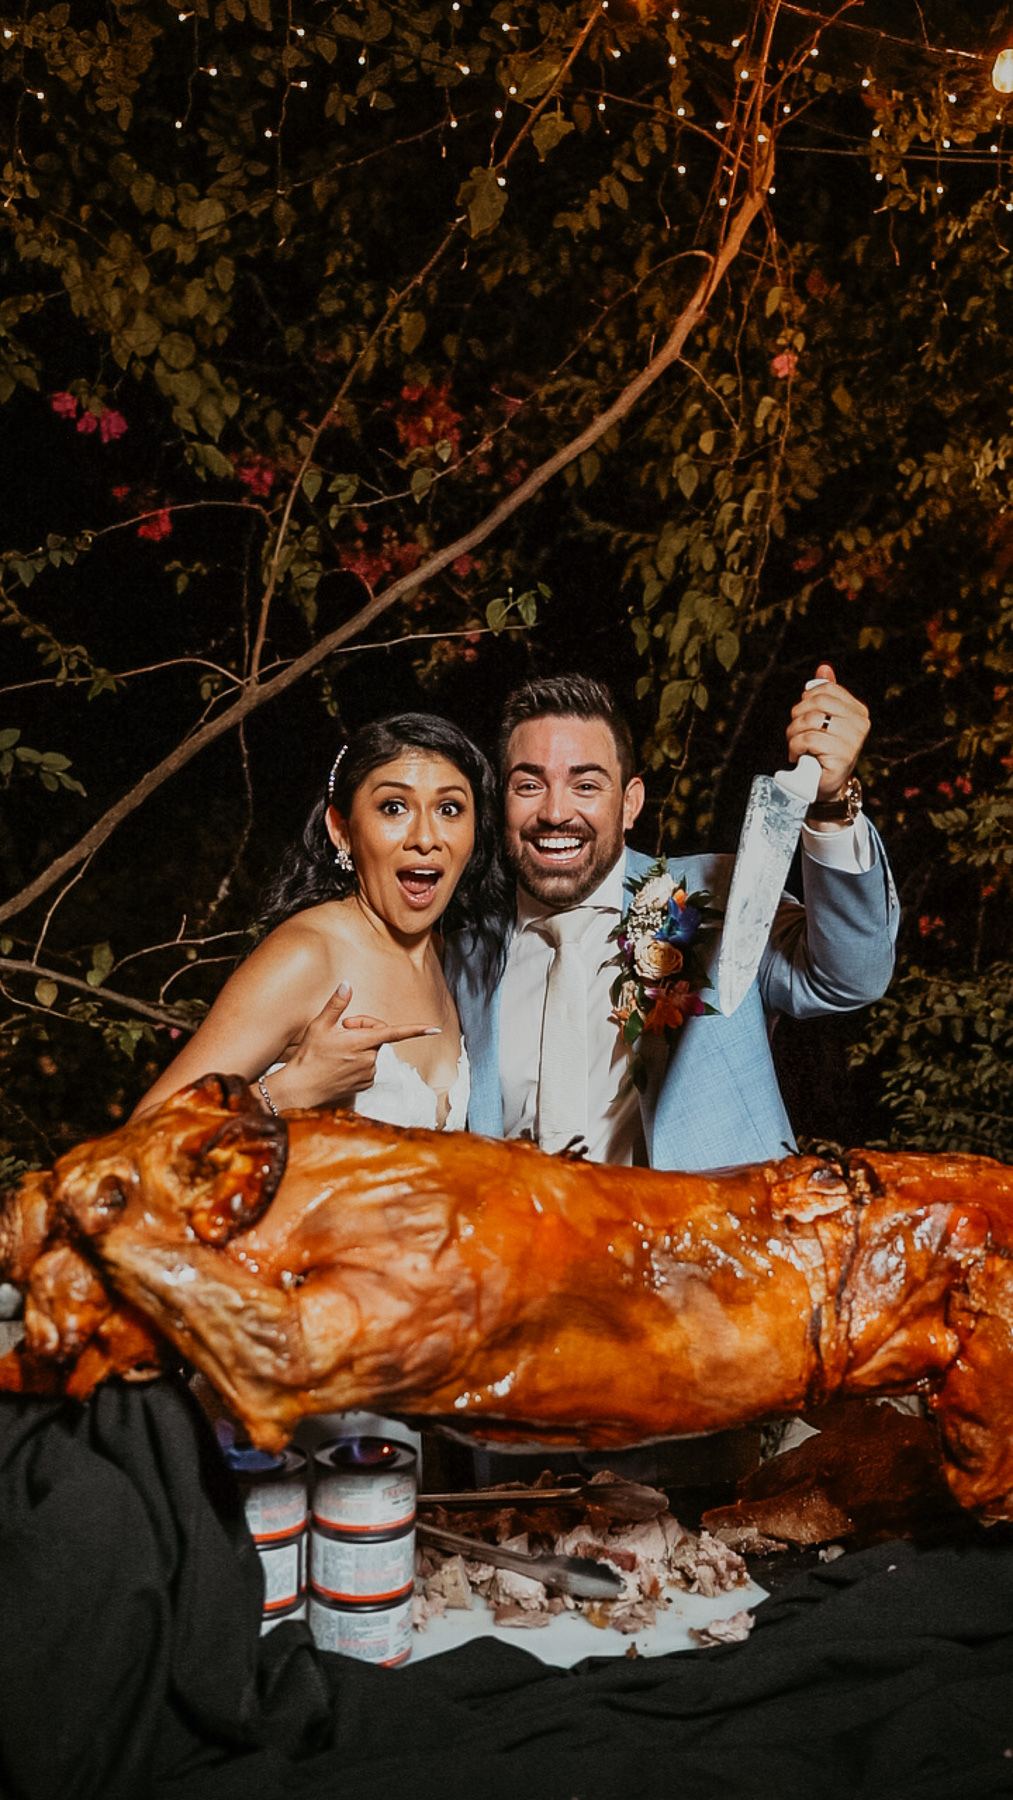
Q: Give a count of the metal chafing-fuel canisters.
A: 6